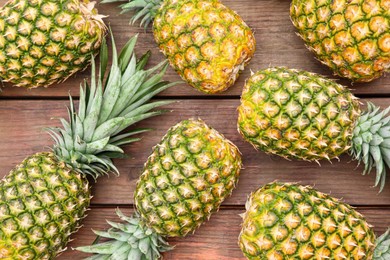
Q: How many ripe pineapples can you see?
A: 7